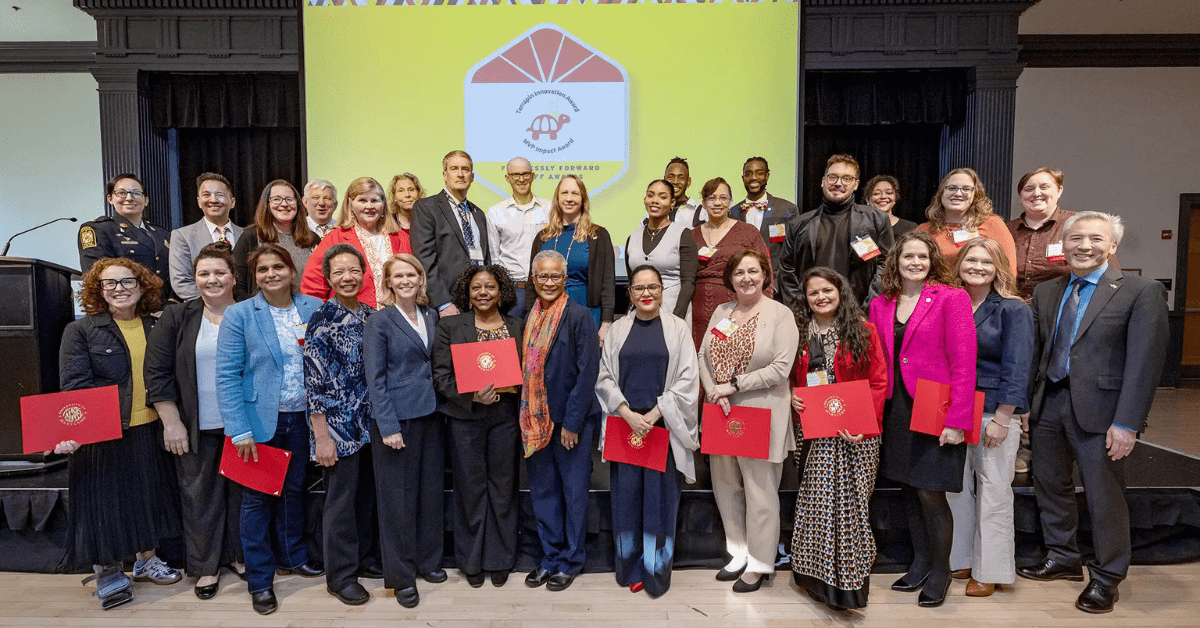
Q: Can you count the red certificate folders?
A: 7